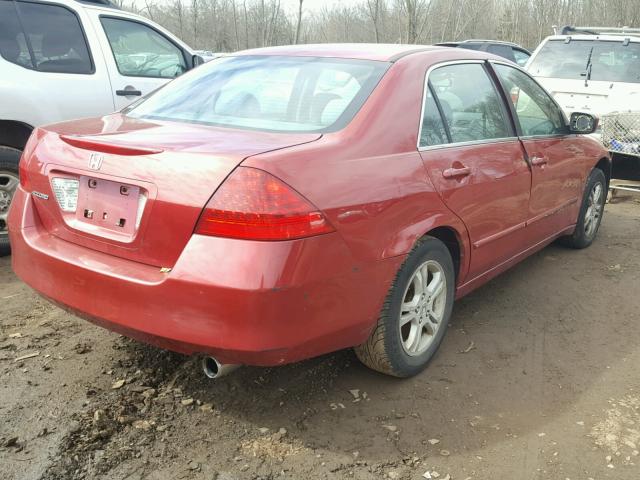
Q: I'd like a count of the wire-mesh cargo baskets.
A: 1